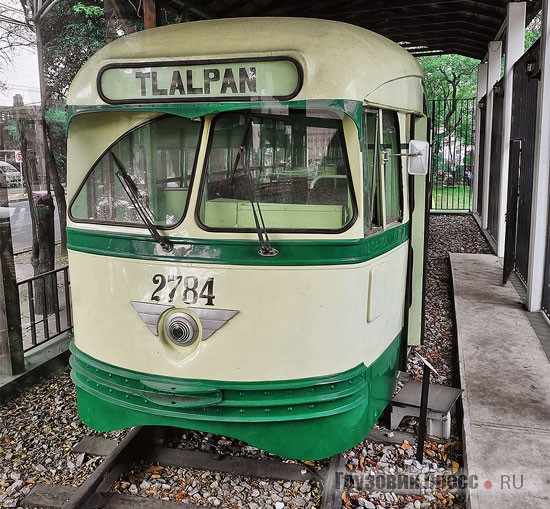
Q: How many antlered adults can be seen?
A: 0